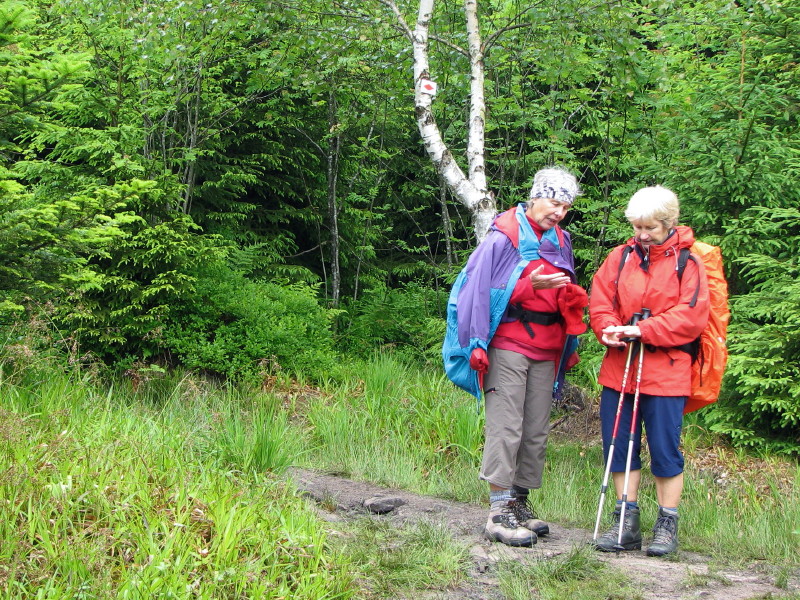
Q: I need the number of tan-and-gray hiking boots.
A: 2